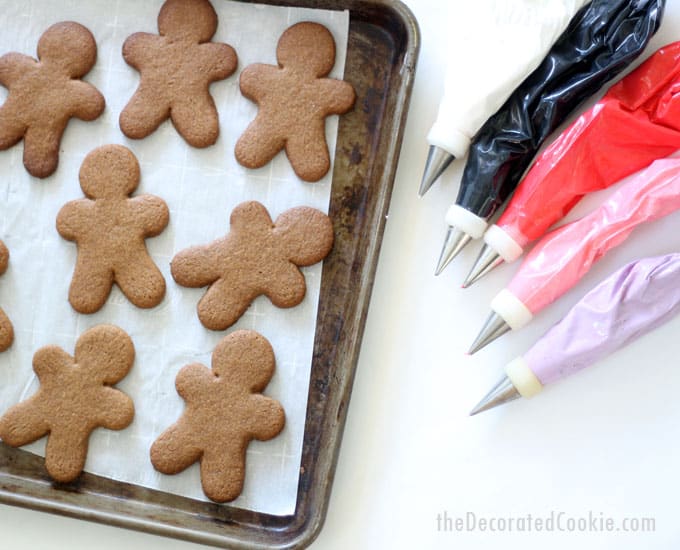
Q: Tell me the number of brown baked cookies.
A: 8